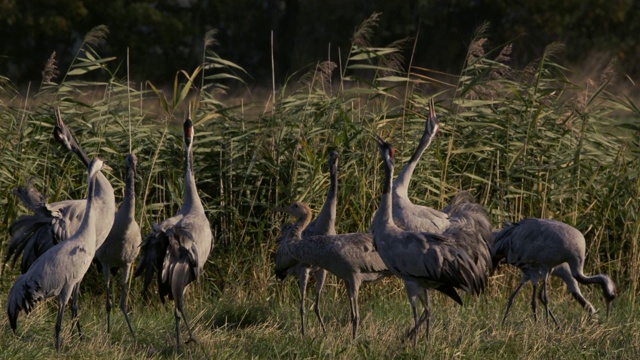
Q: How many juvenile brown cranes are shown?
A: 1